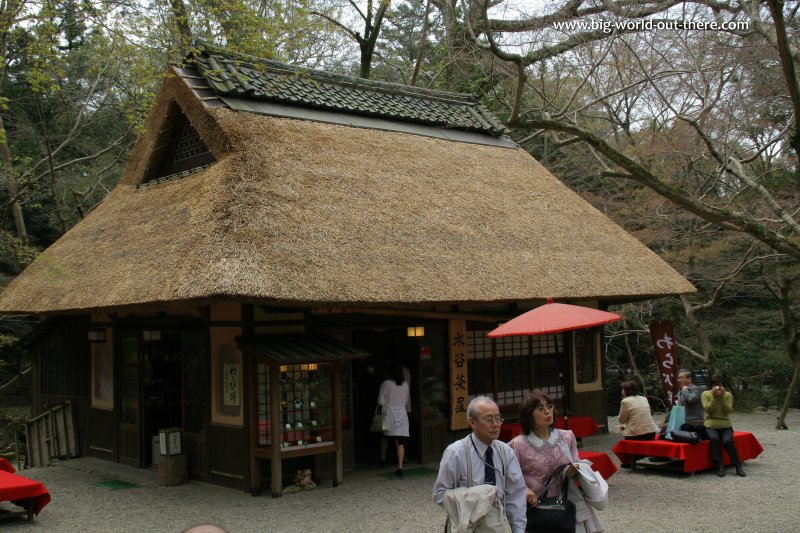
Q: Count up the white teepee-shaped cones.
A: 0